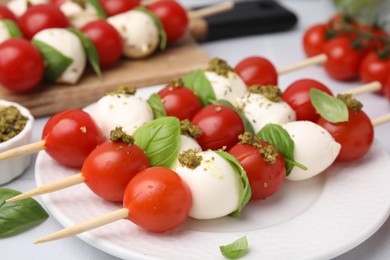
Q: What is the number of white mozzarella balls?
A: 11